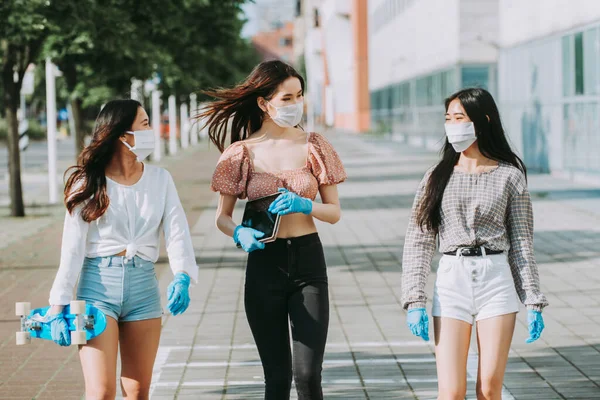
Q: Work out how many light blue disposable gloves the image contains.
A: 6